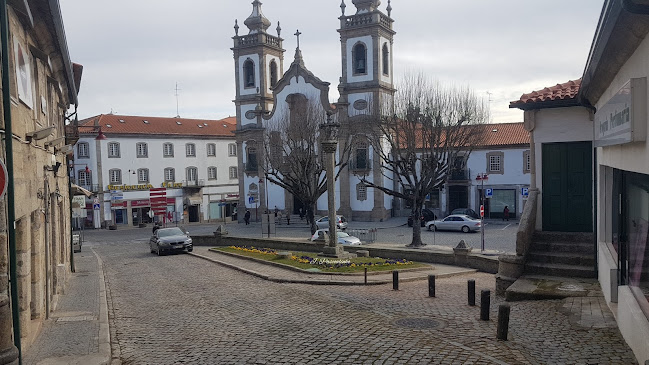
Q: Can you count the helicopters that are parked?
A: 0